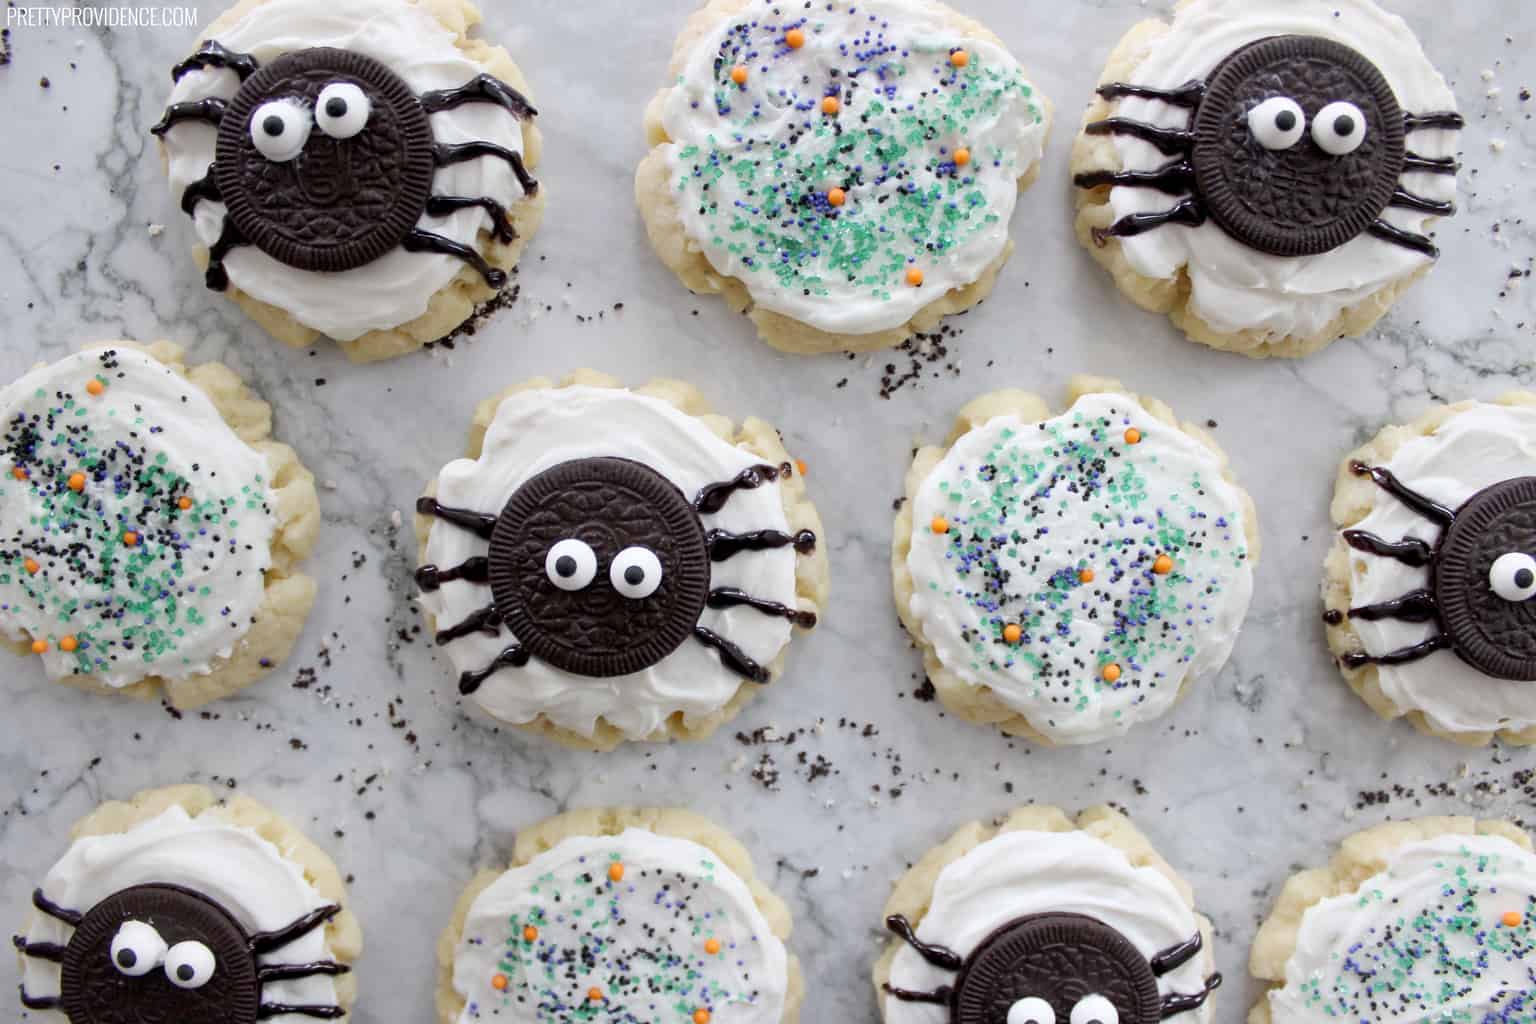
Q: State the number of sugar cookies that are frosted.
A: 11